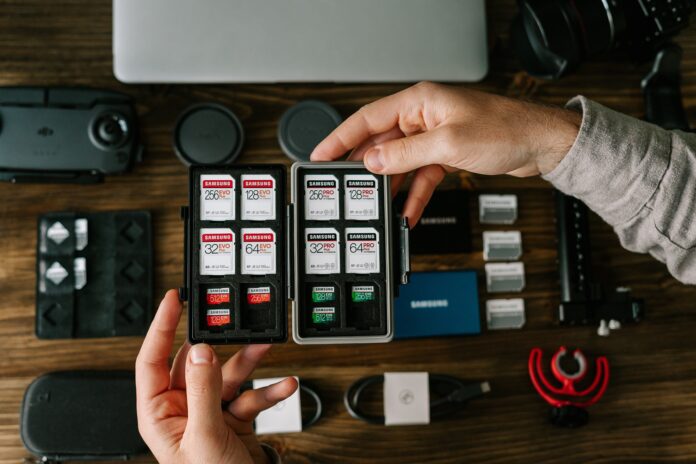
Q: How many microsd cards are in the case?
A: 6